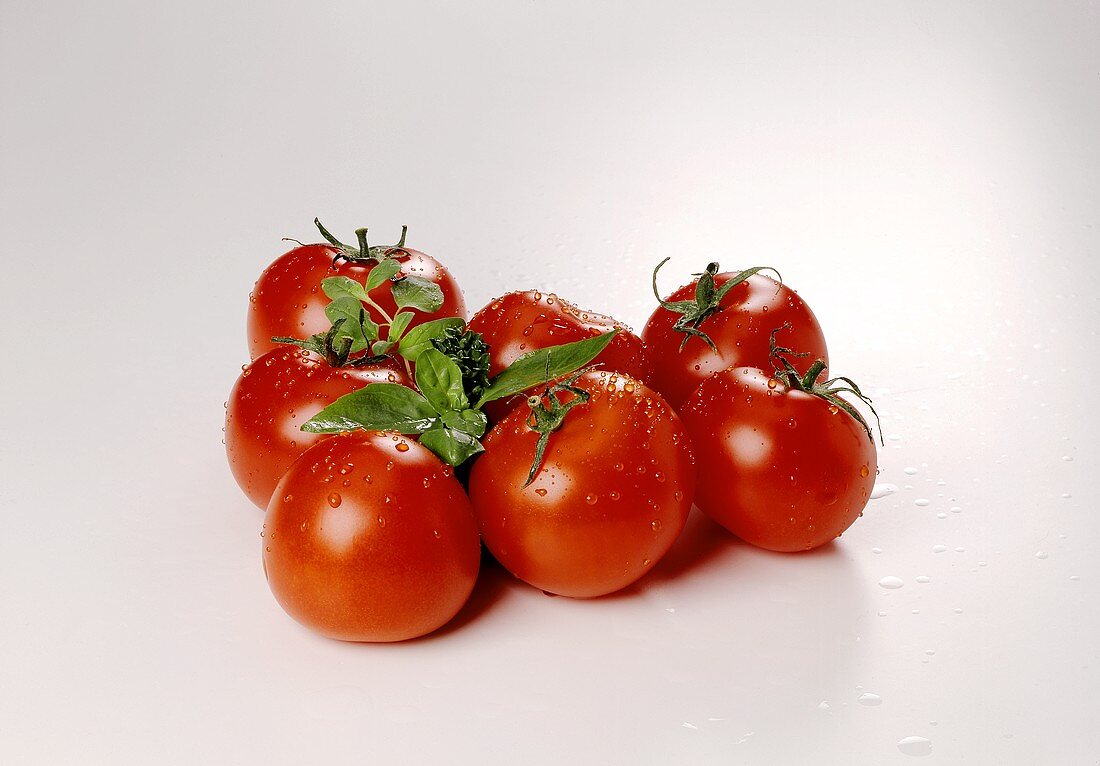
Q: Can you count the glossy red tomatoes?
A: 7